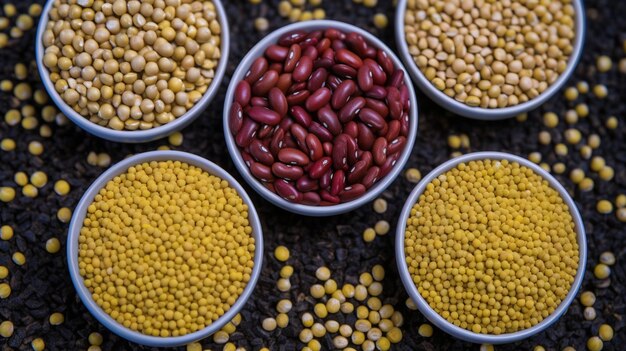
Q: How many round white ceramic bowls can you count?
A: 5